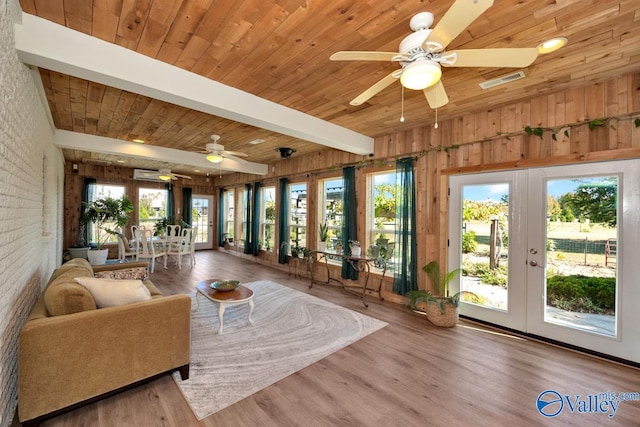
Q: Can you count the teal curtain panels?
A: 9